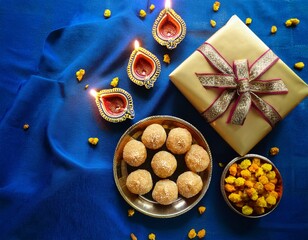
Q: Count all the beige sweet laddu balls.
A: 8